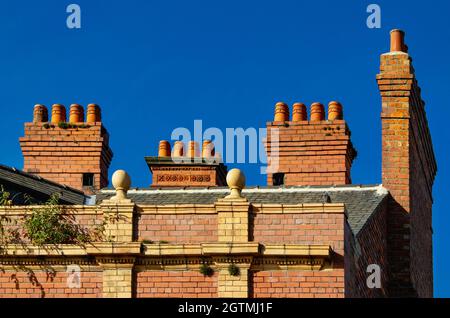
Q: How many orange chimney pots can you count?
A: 13